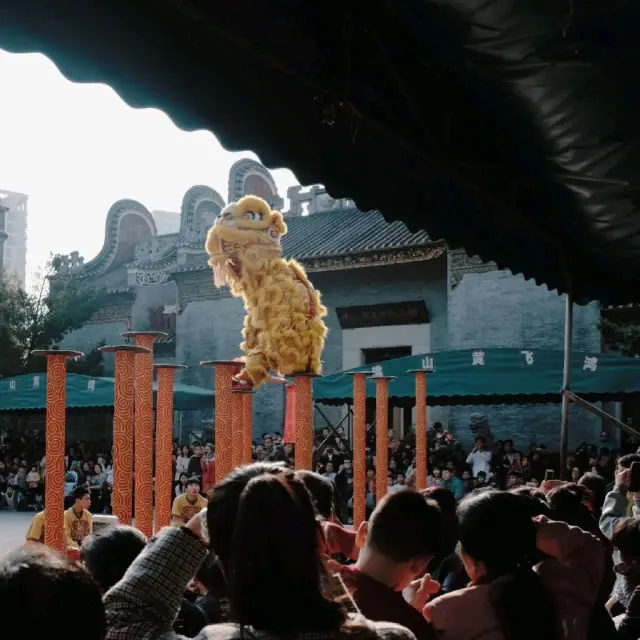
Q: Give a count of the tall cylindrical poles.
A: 11